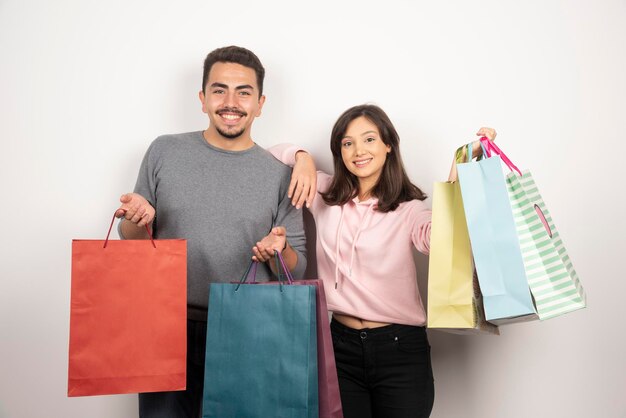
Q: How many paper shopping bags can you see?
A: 6